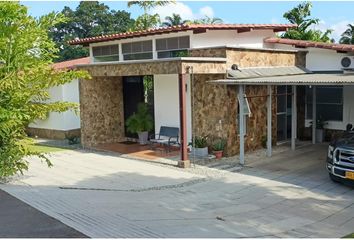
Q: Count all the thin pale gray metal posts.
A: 4